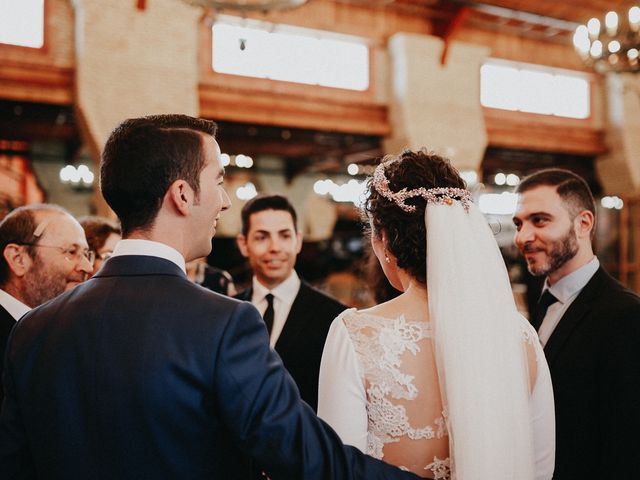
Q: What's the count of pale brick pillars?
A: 3